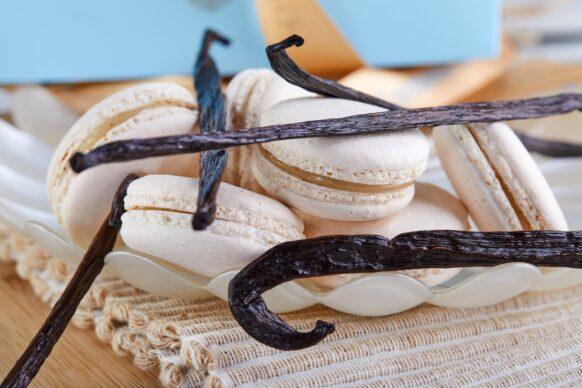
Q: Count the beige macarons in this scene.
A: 6